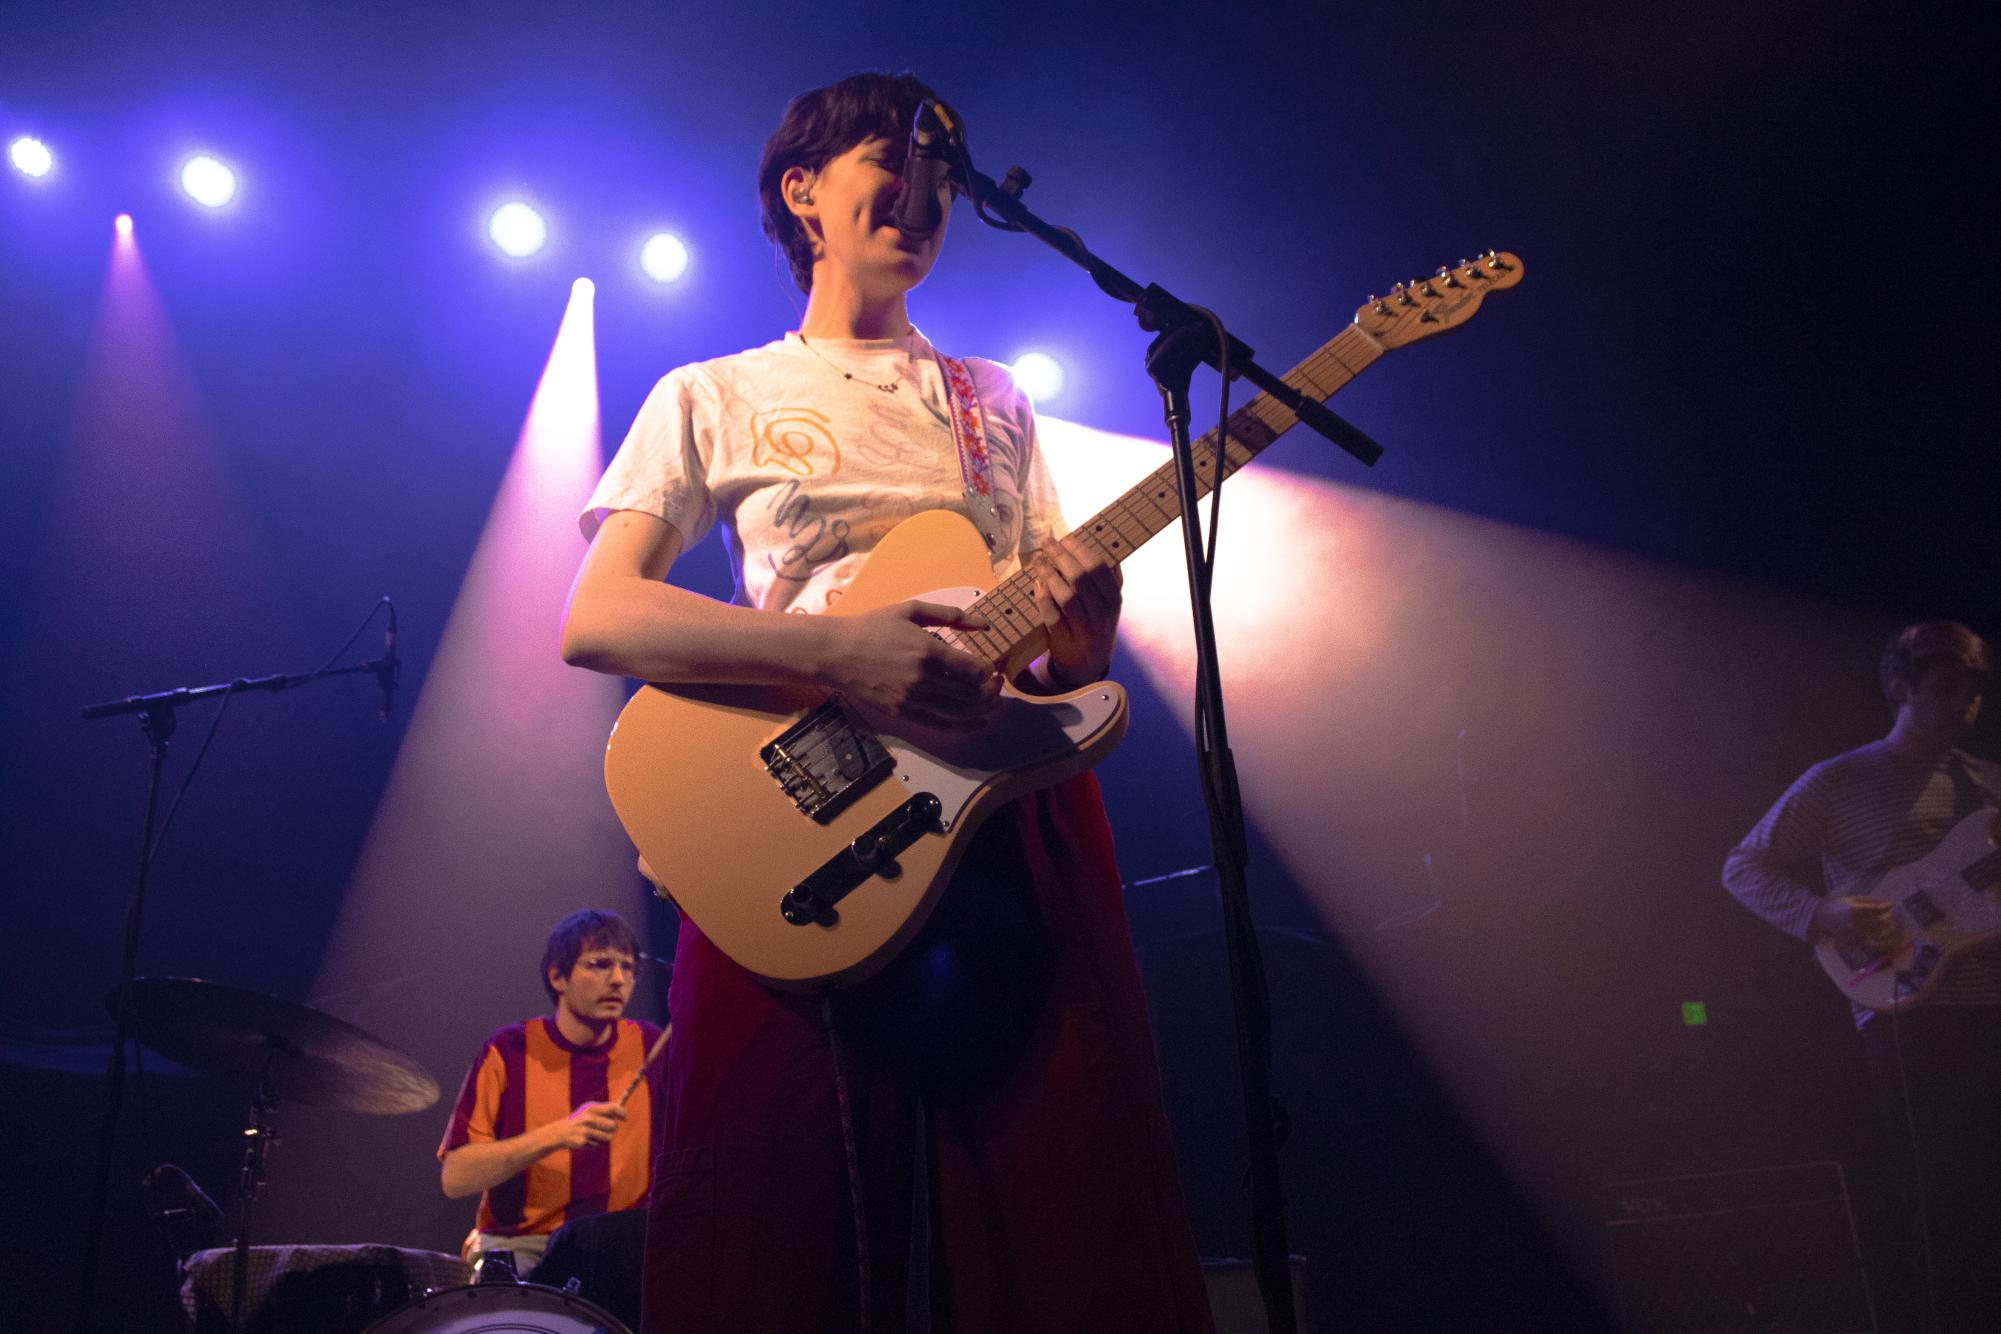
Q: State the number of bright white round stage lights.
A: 5